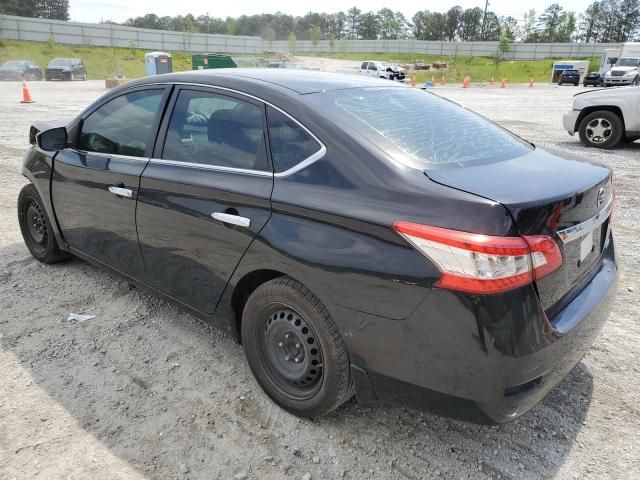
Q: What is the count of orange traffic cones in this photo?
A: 9